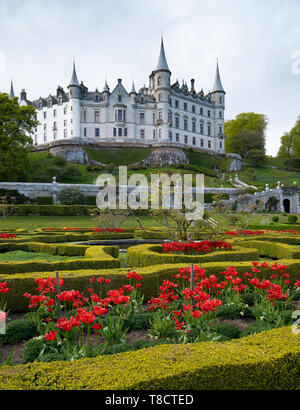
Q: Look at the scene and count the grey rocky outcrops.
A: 3